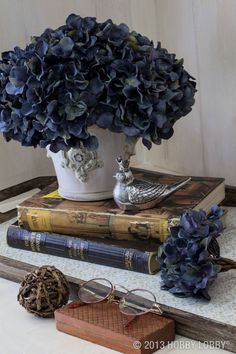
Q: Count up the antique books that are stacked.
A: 2